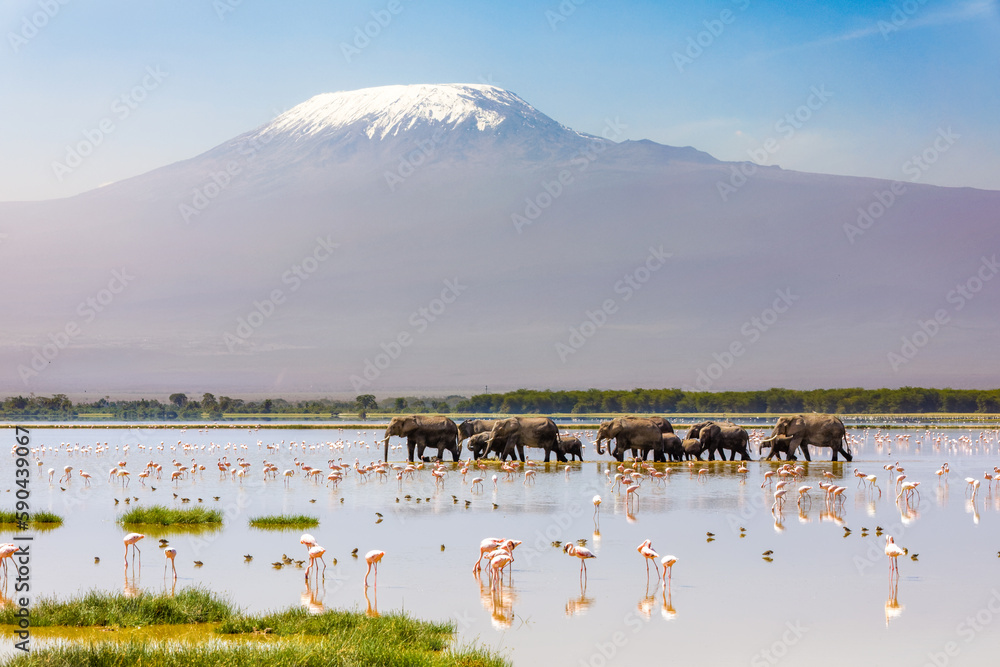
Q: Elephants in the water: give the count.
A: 13